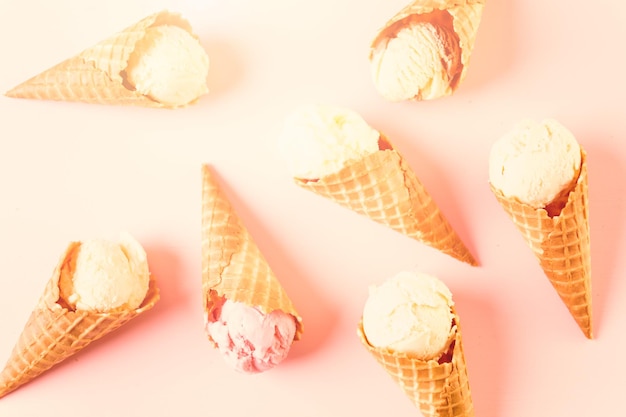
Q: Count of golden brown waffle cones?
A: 7